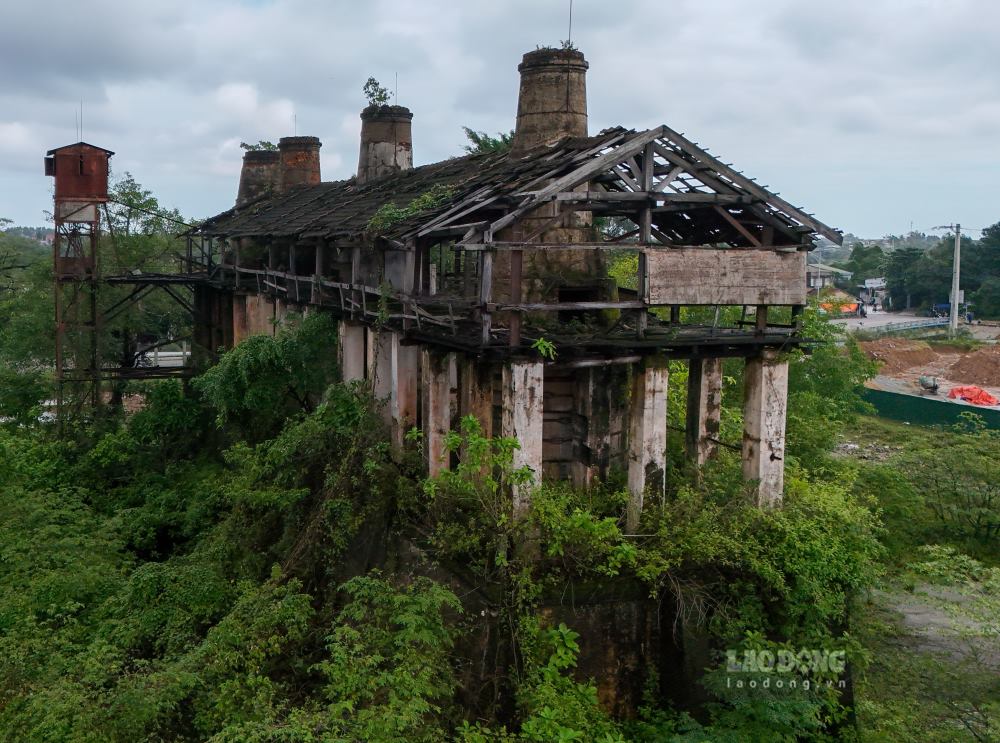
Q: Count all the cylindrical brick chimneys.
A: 4